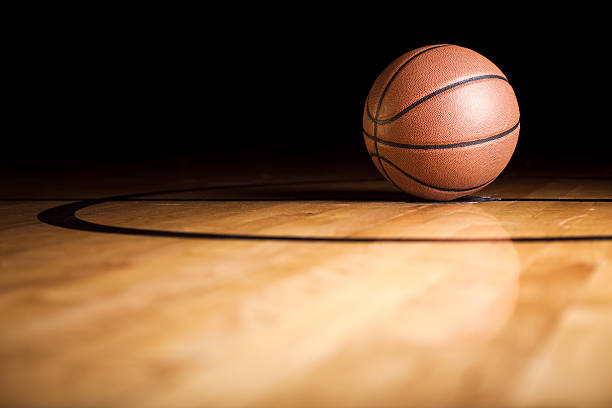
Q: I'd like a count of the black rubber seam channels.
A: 4